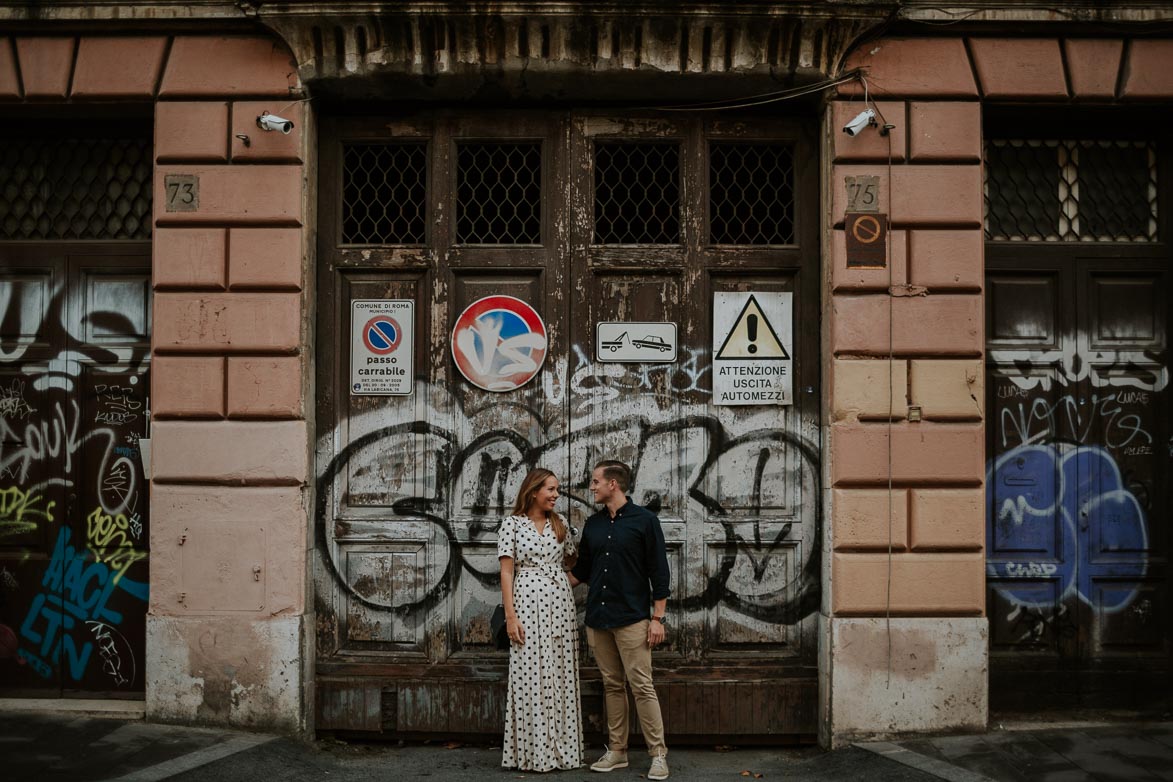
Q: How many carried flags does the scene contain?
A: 0